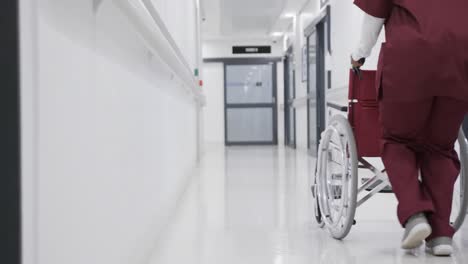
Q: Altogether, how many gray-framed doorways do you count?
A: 3